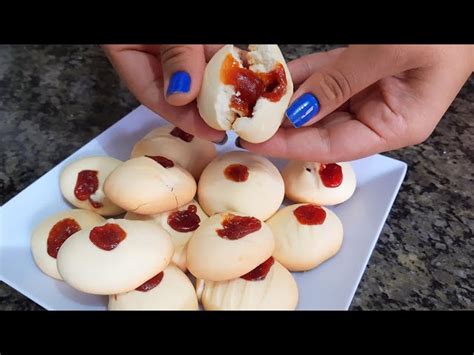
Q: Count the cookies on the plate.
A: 12